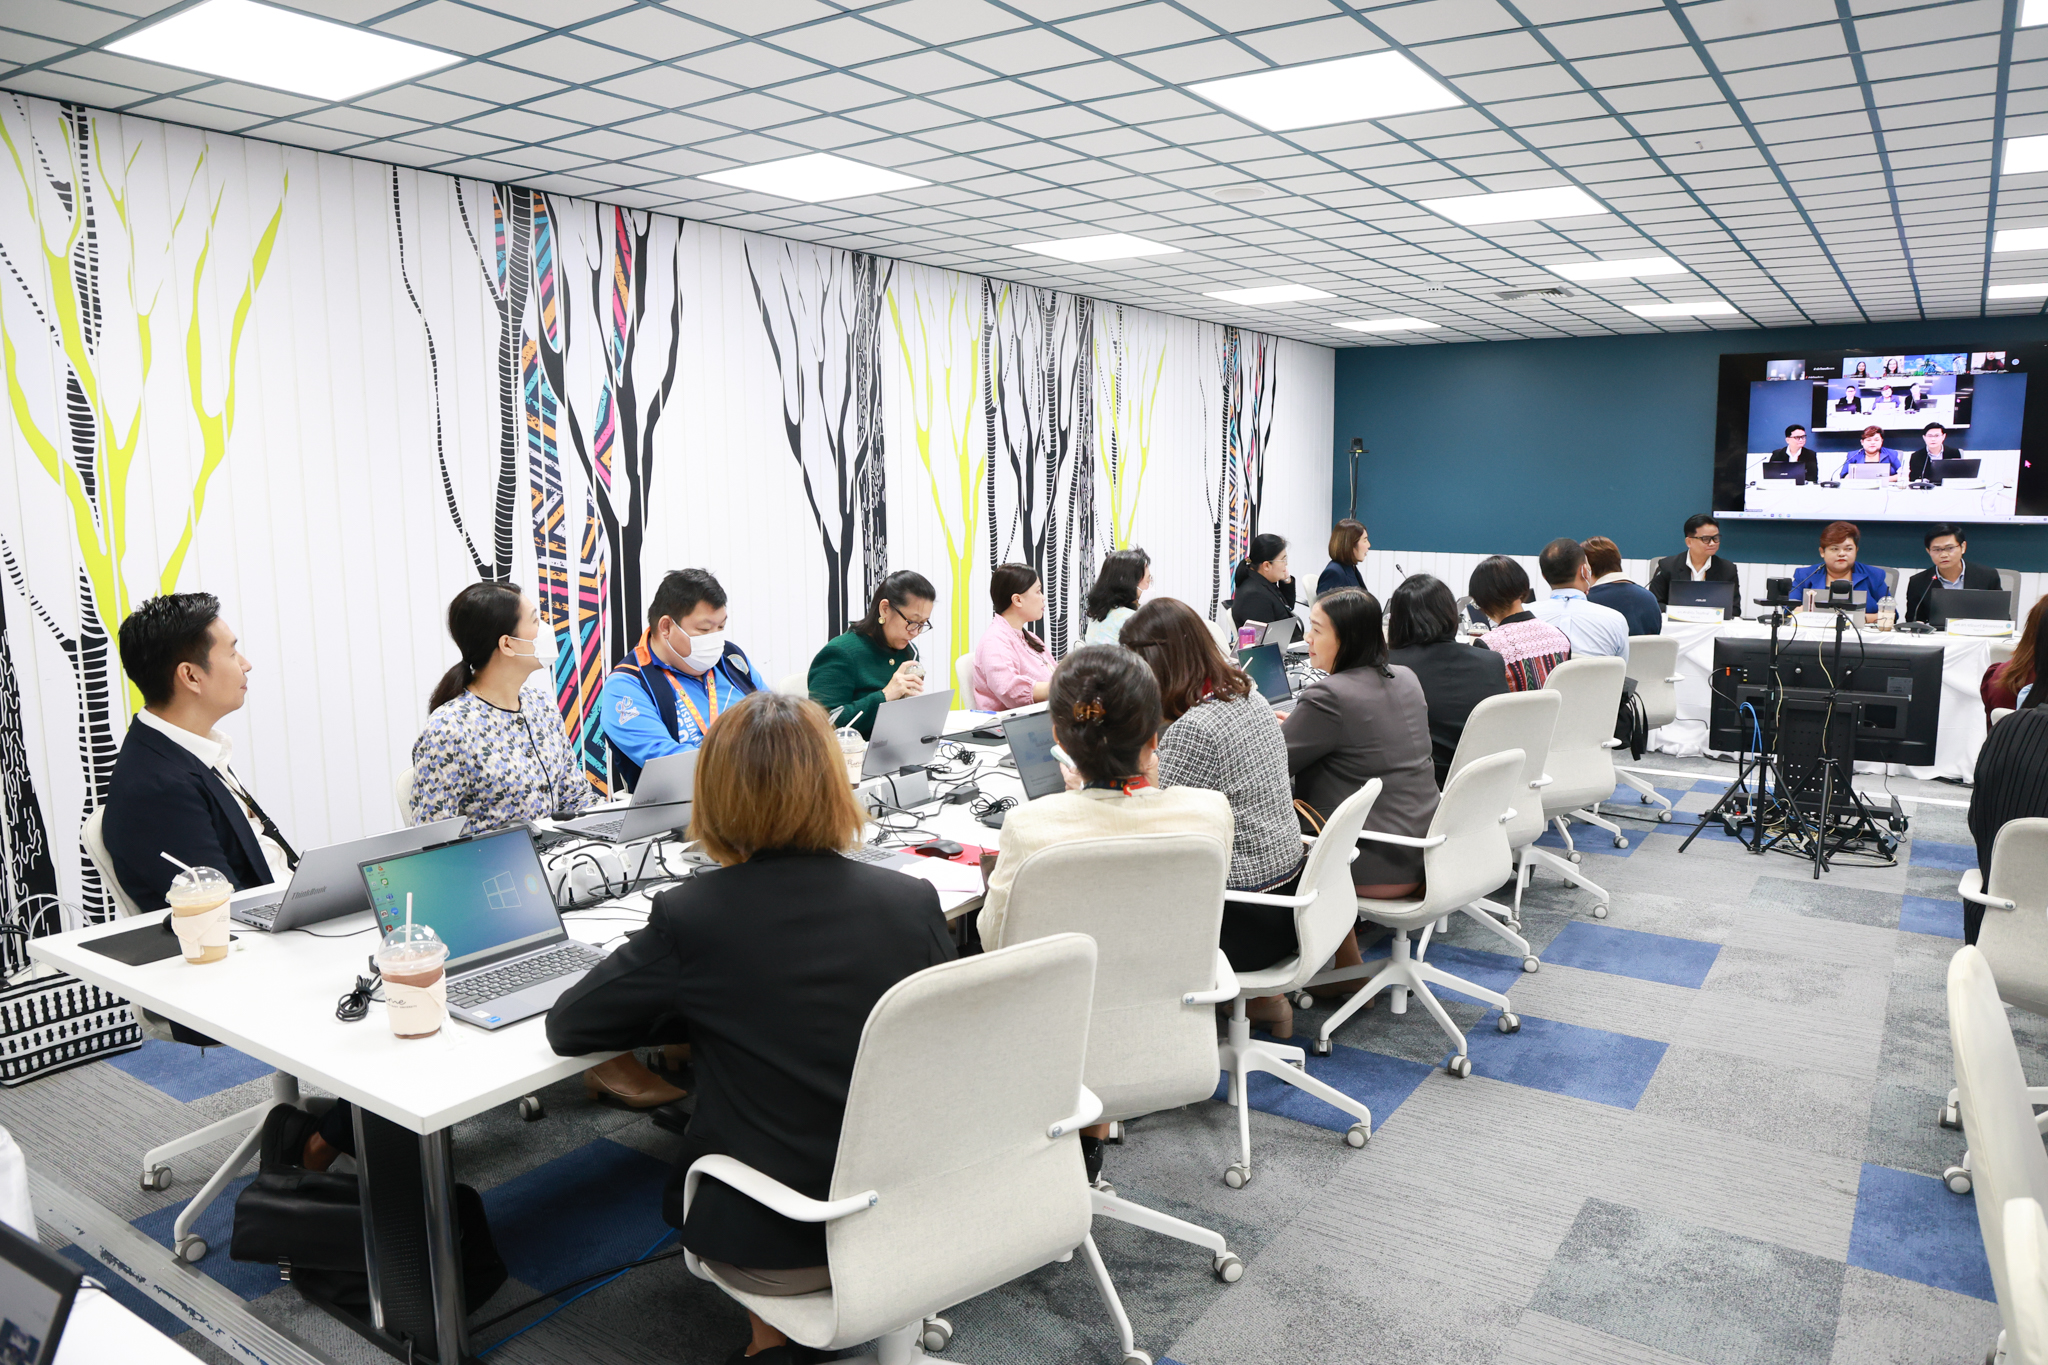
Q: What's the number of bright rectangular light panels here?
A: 13